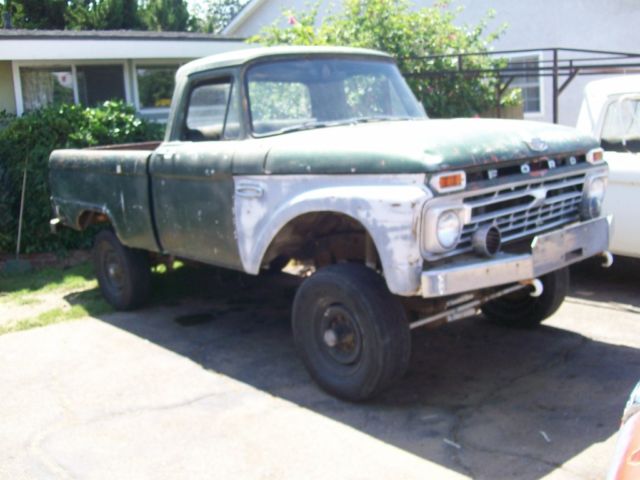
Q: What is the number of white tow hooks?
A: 2